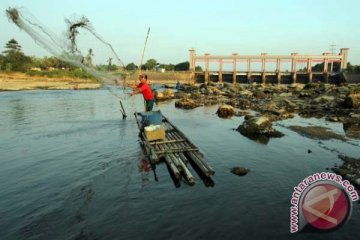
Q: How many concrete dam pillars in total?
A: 11